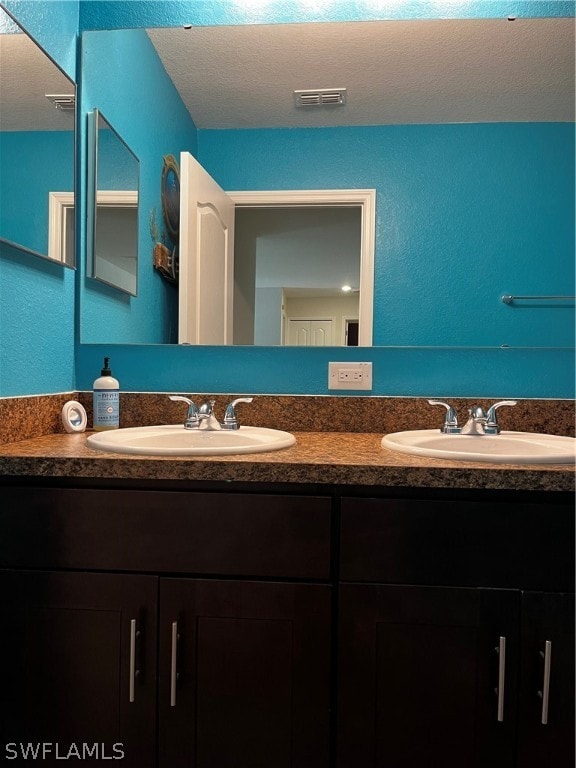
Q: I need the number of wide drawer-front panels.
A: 2